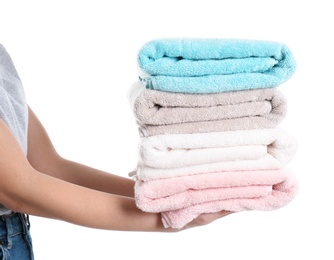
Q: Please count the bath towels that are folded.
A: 4